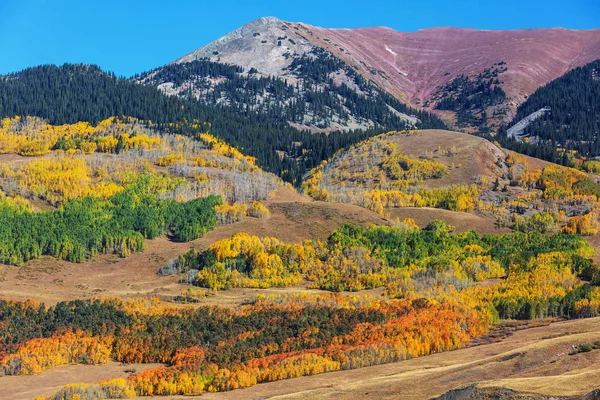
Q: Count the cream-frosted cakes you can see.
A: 0